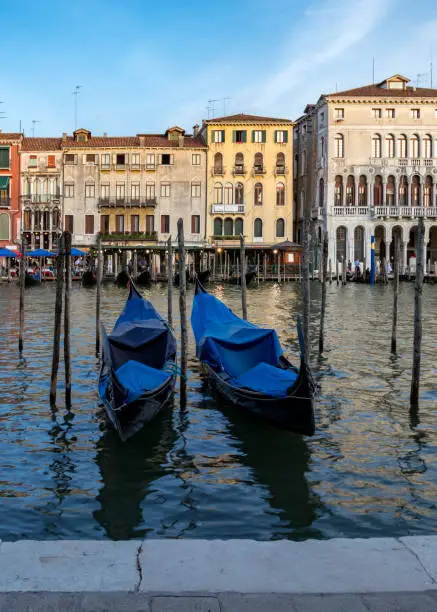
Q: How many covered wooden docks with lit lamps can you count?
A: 1